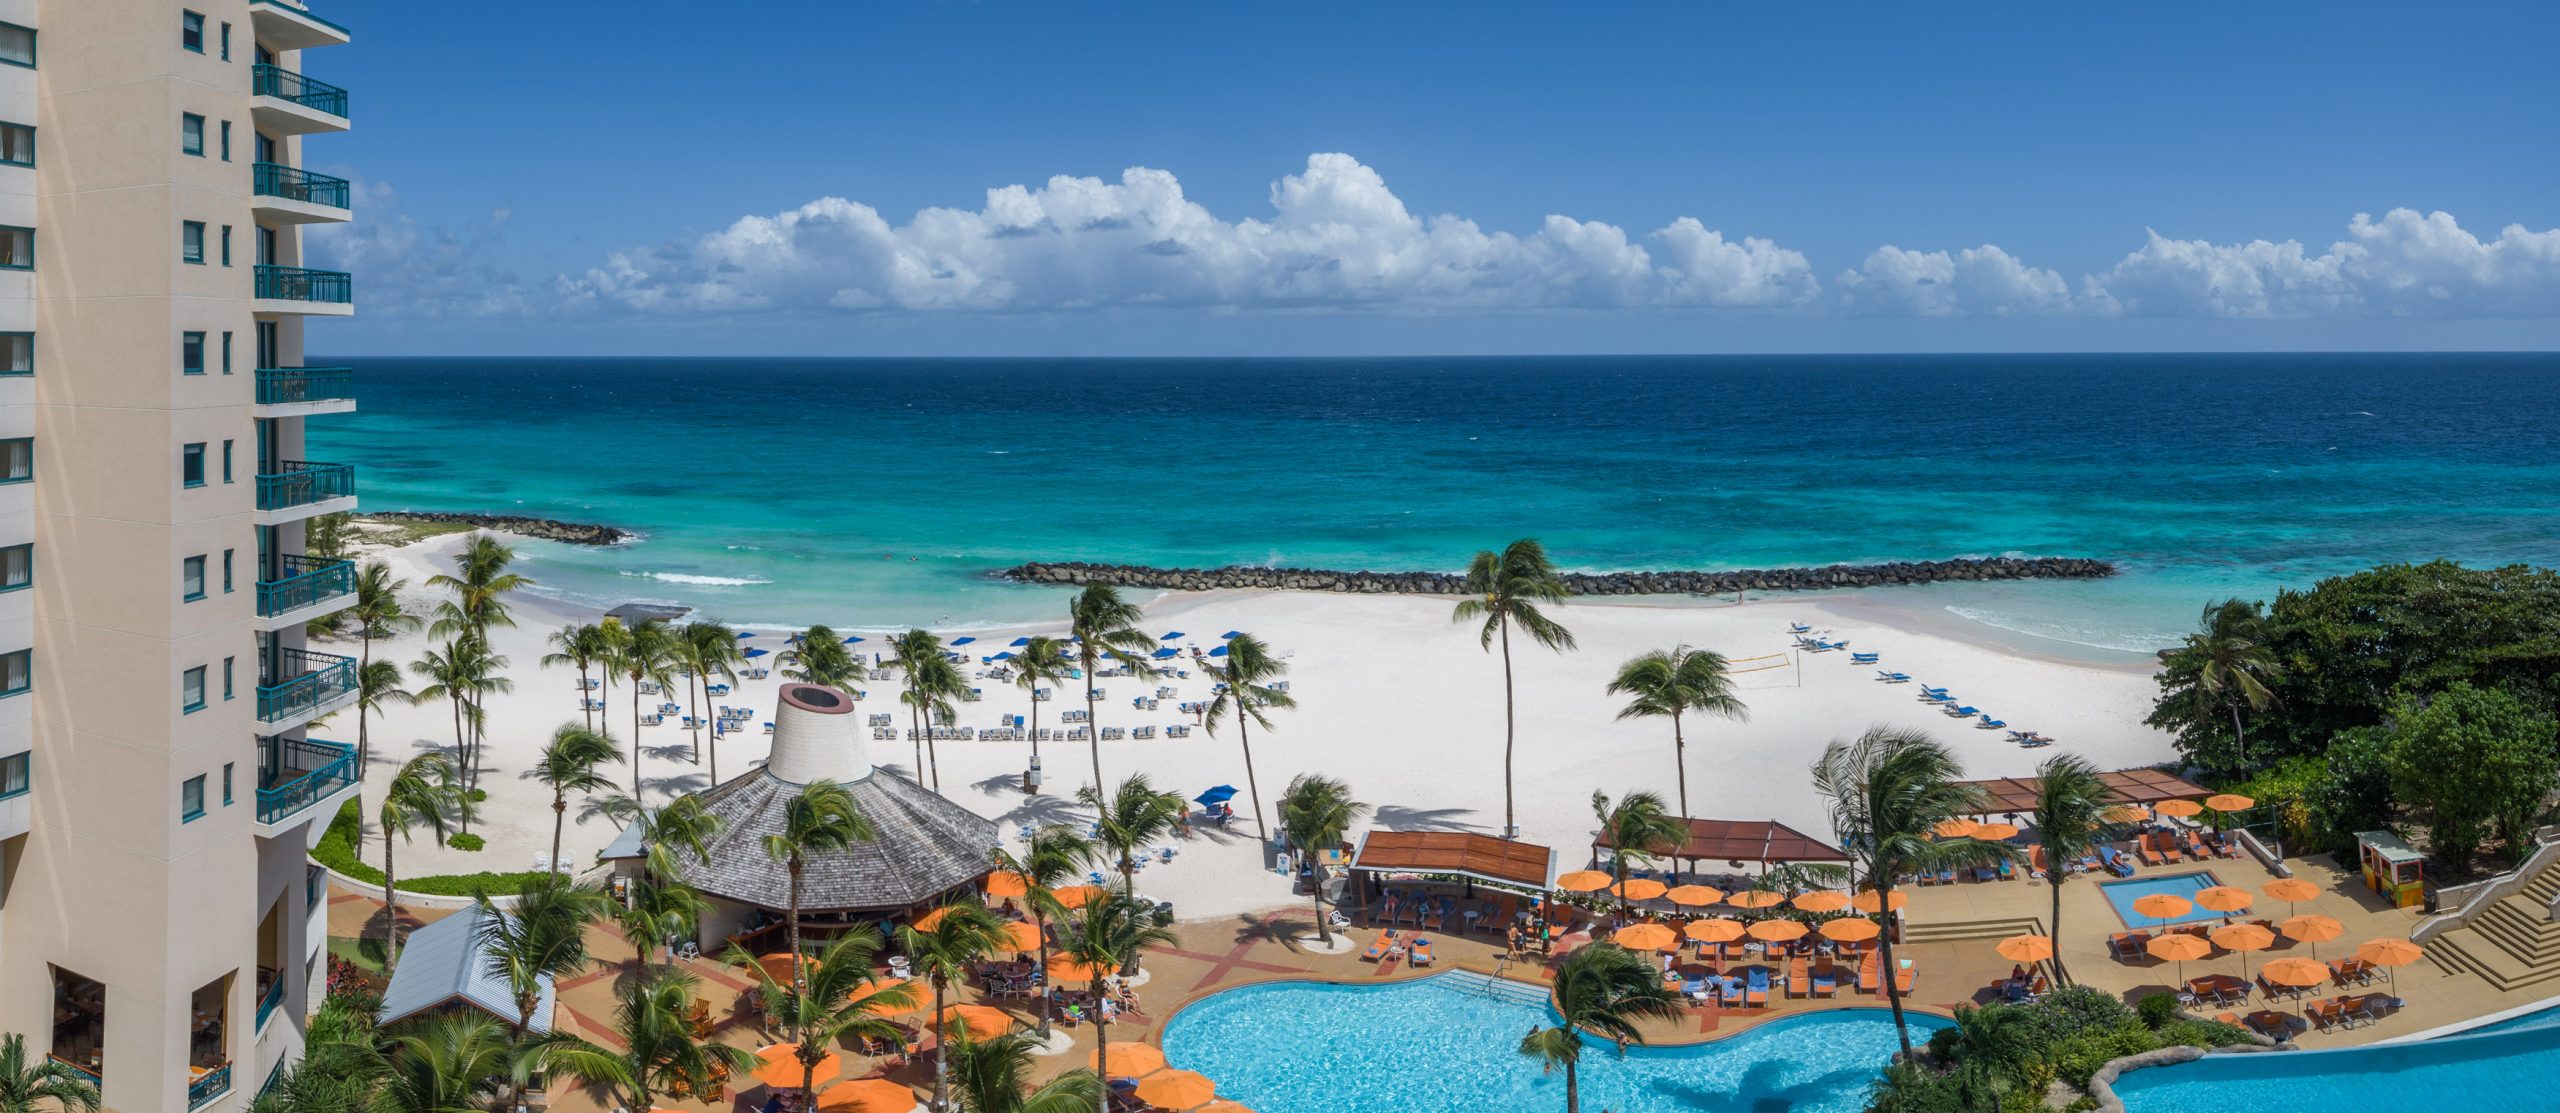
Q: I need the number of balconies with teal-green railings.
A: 8